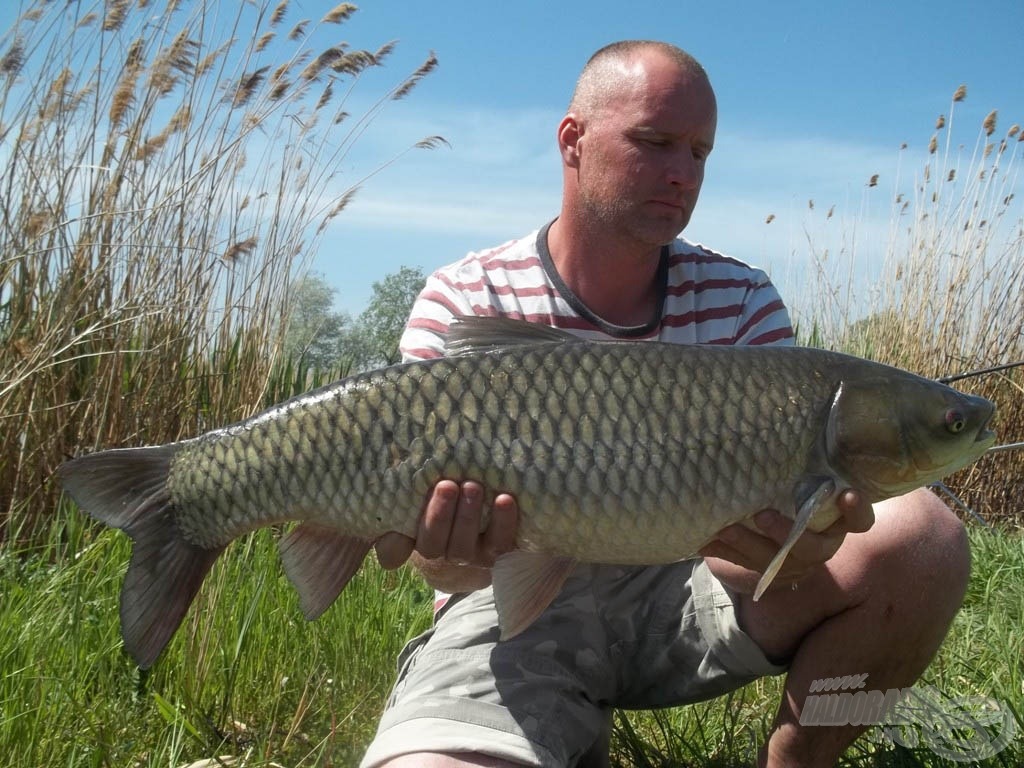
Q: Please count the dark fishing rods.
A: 1